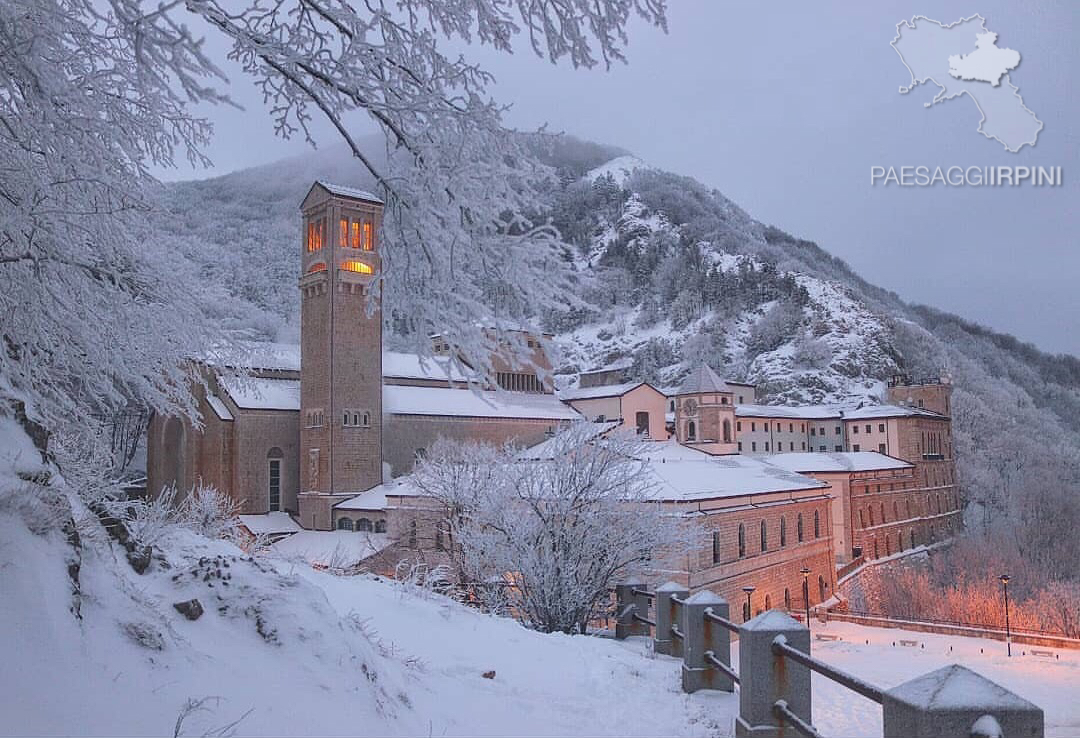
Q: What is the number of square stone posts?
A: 5